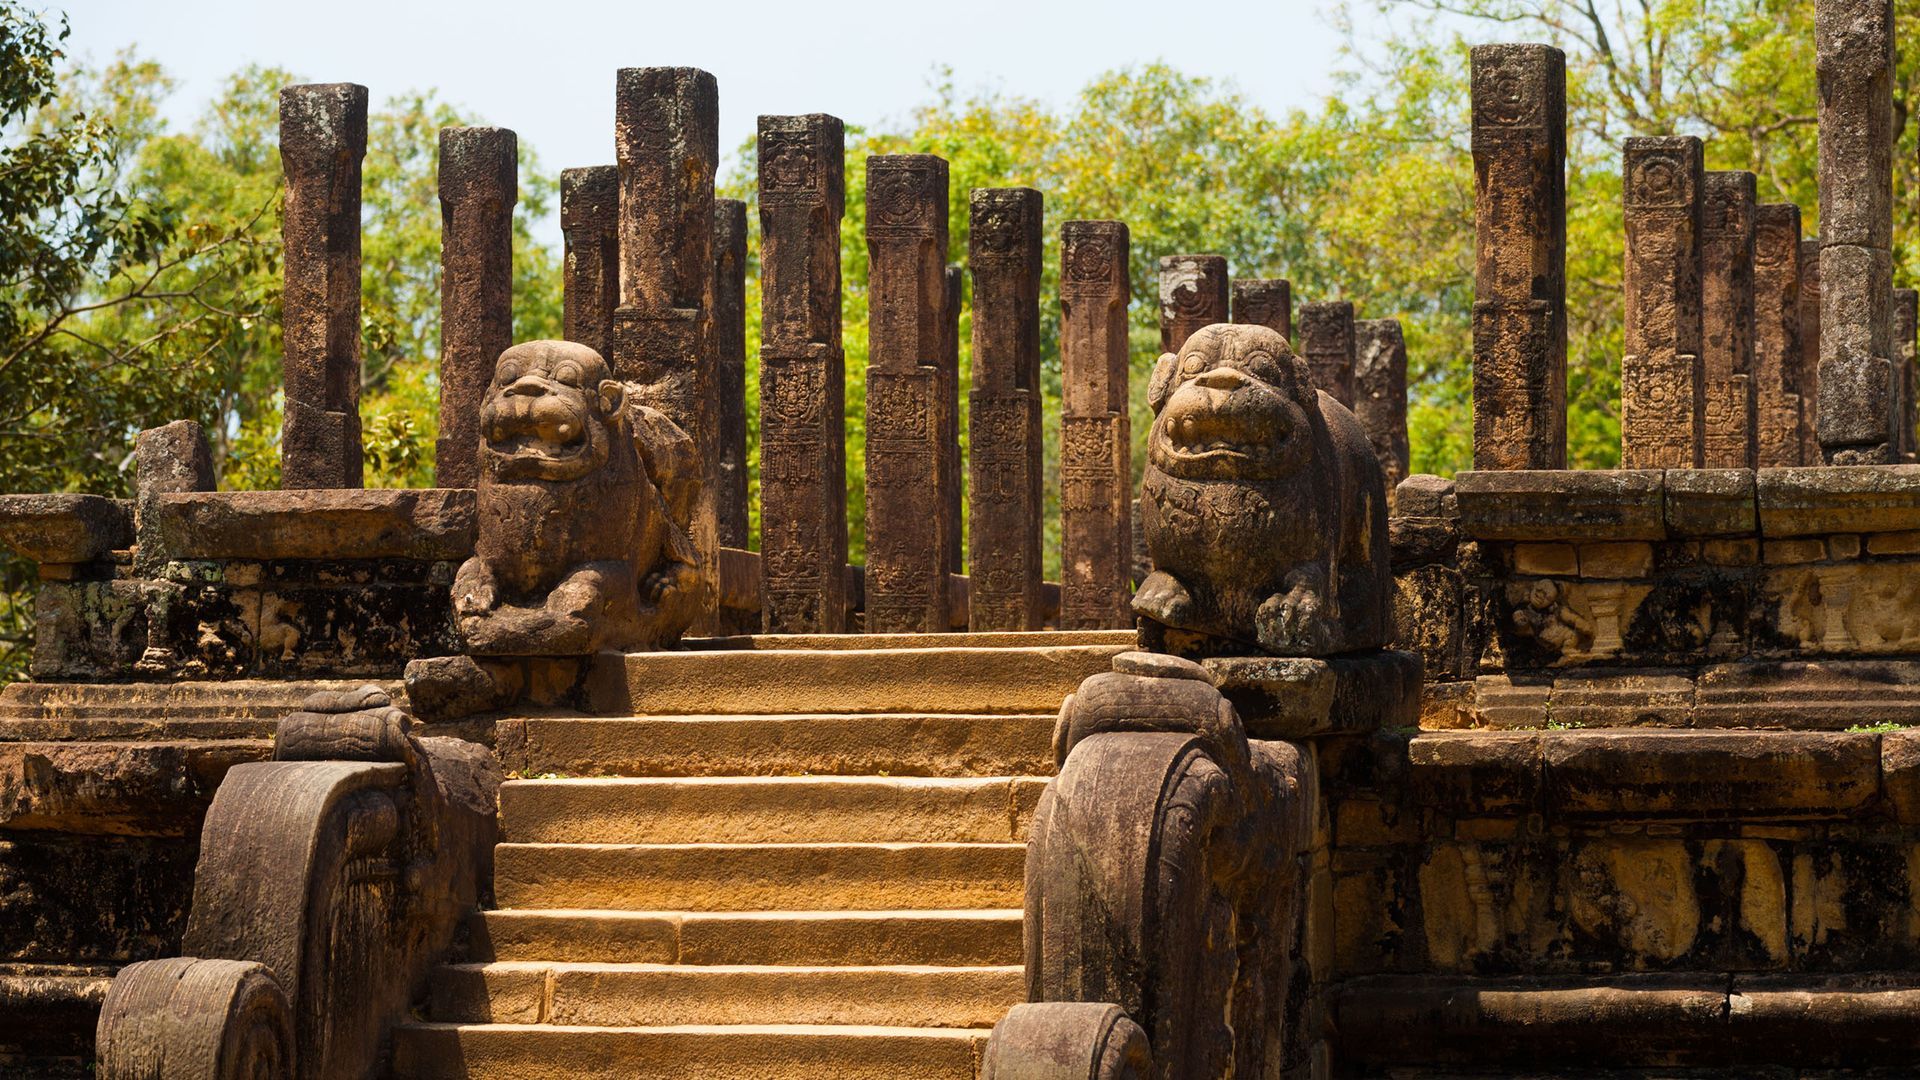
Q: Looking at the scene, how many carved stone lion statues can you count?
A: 2